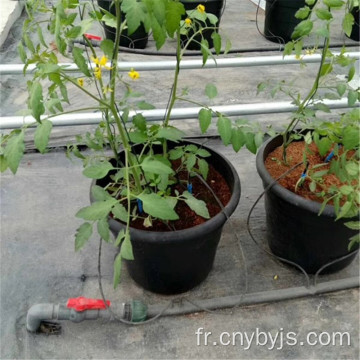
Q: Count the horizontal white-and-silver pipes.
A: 2